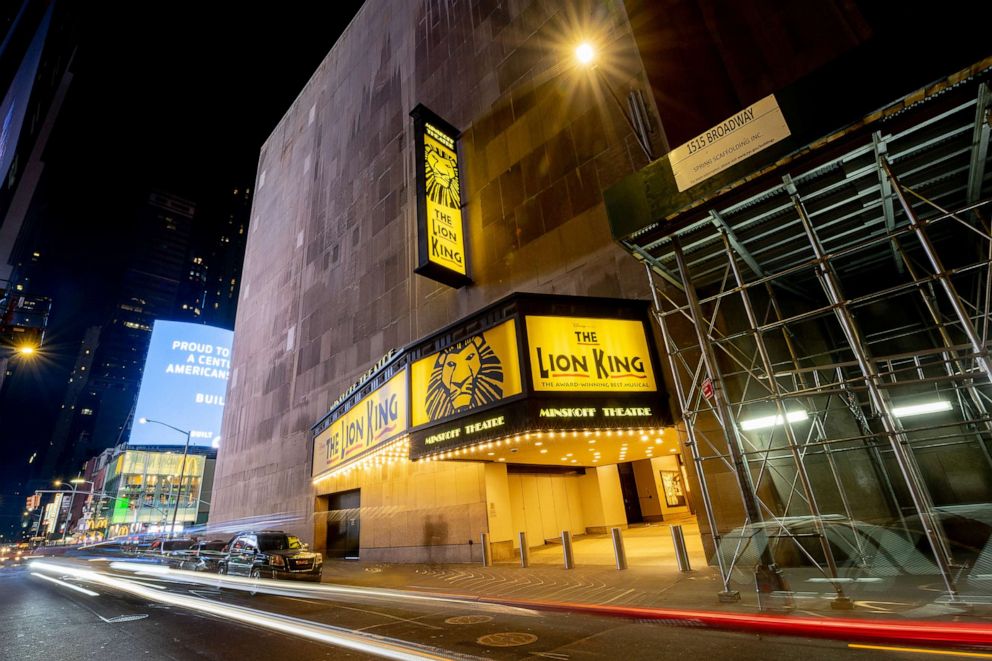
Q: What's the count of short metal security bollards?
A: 5